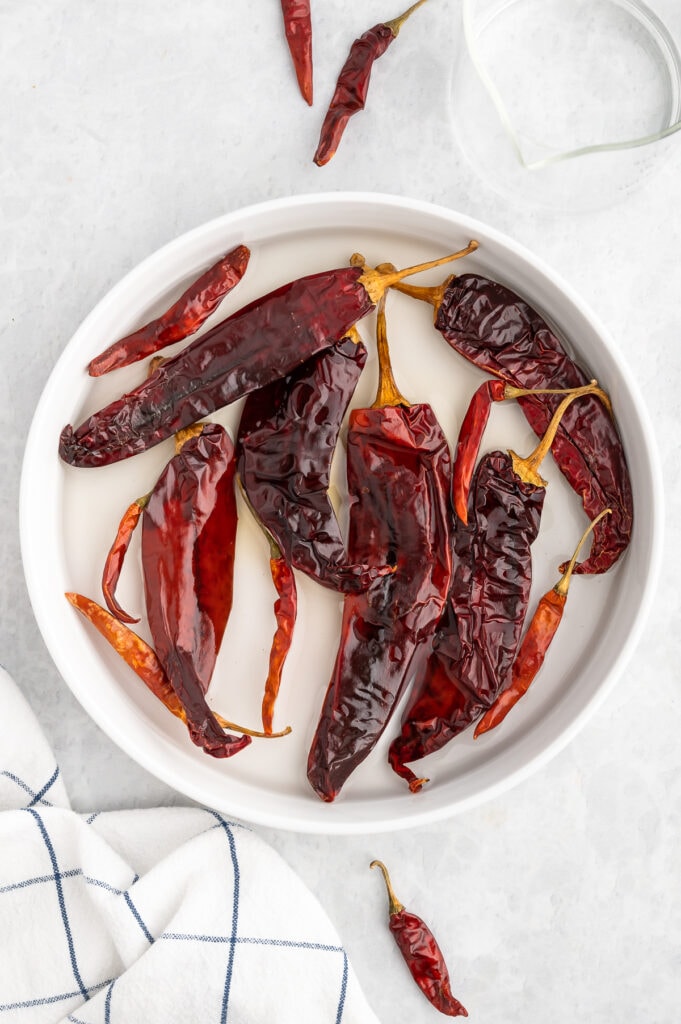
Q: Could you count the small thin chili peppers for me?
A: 9